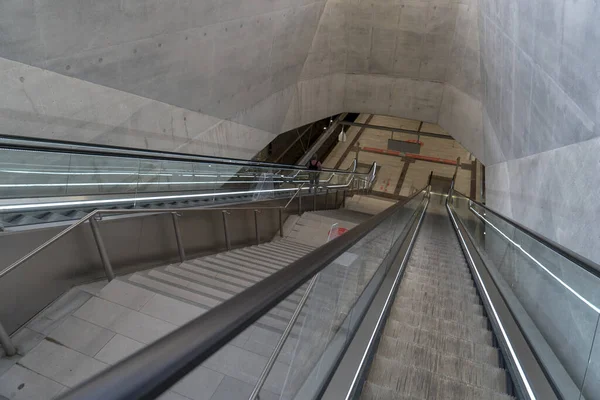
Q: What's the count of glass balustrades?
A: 4